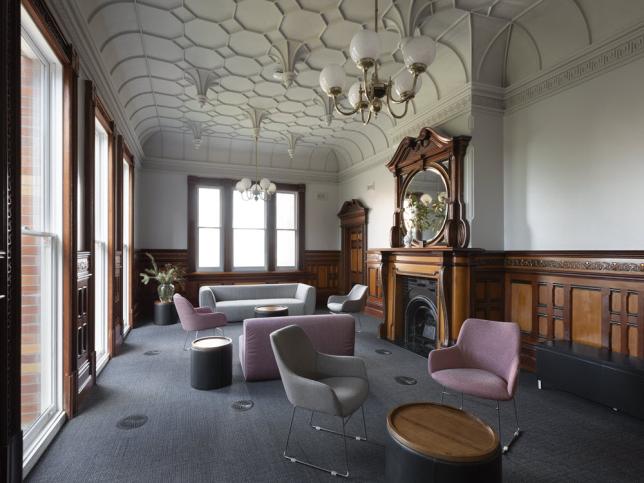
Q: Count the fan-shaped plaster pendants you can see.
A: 7